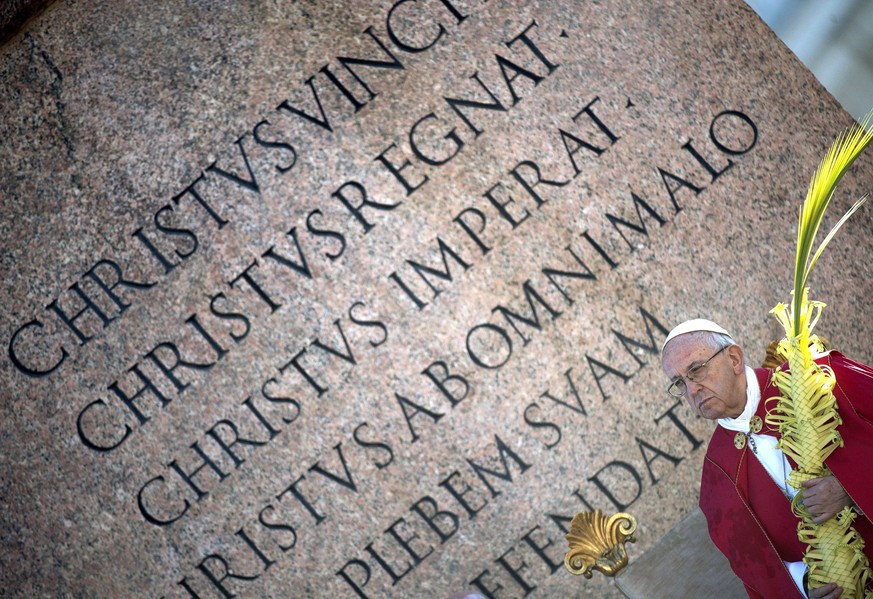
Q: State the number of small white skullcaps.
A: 1